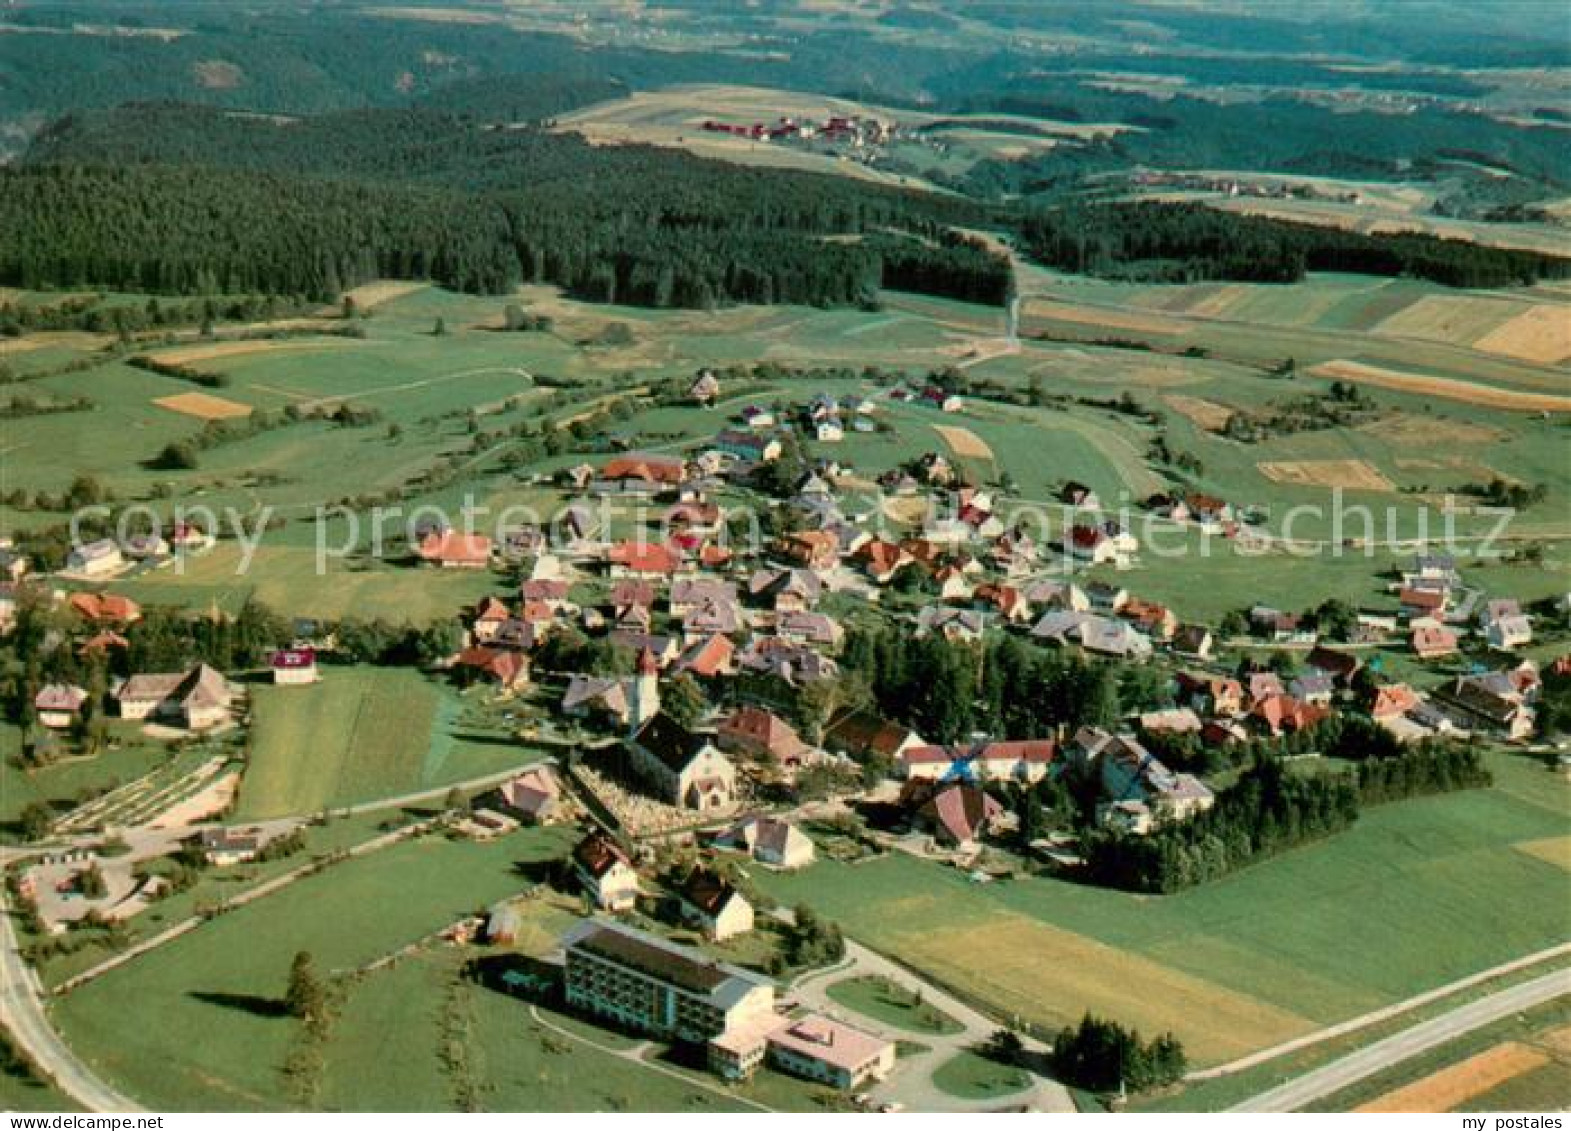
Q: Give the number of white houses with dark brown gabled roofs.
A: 2